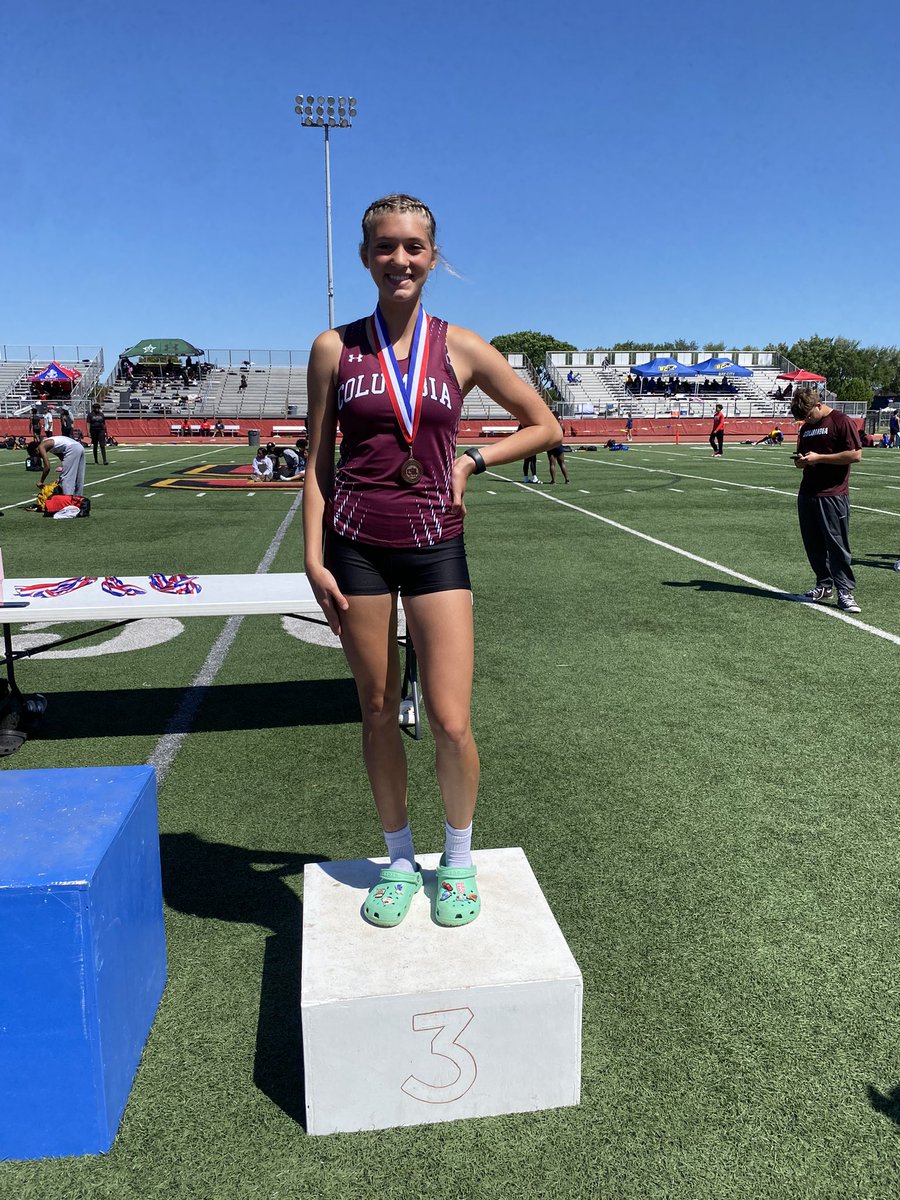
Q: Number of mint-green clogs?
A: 2